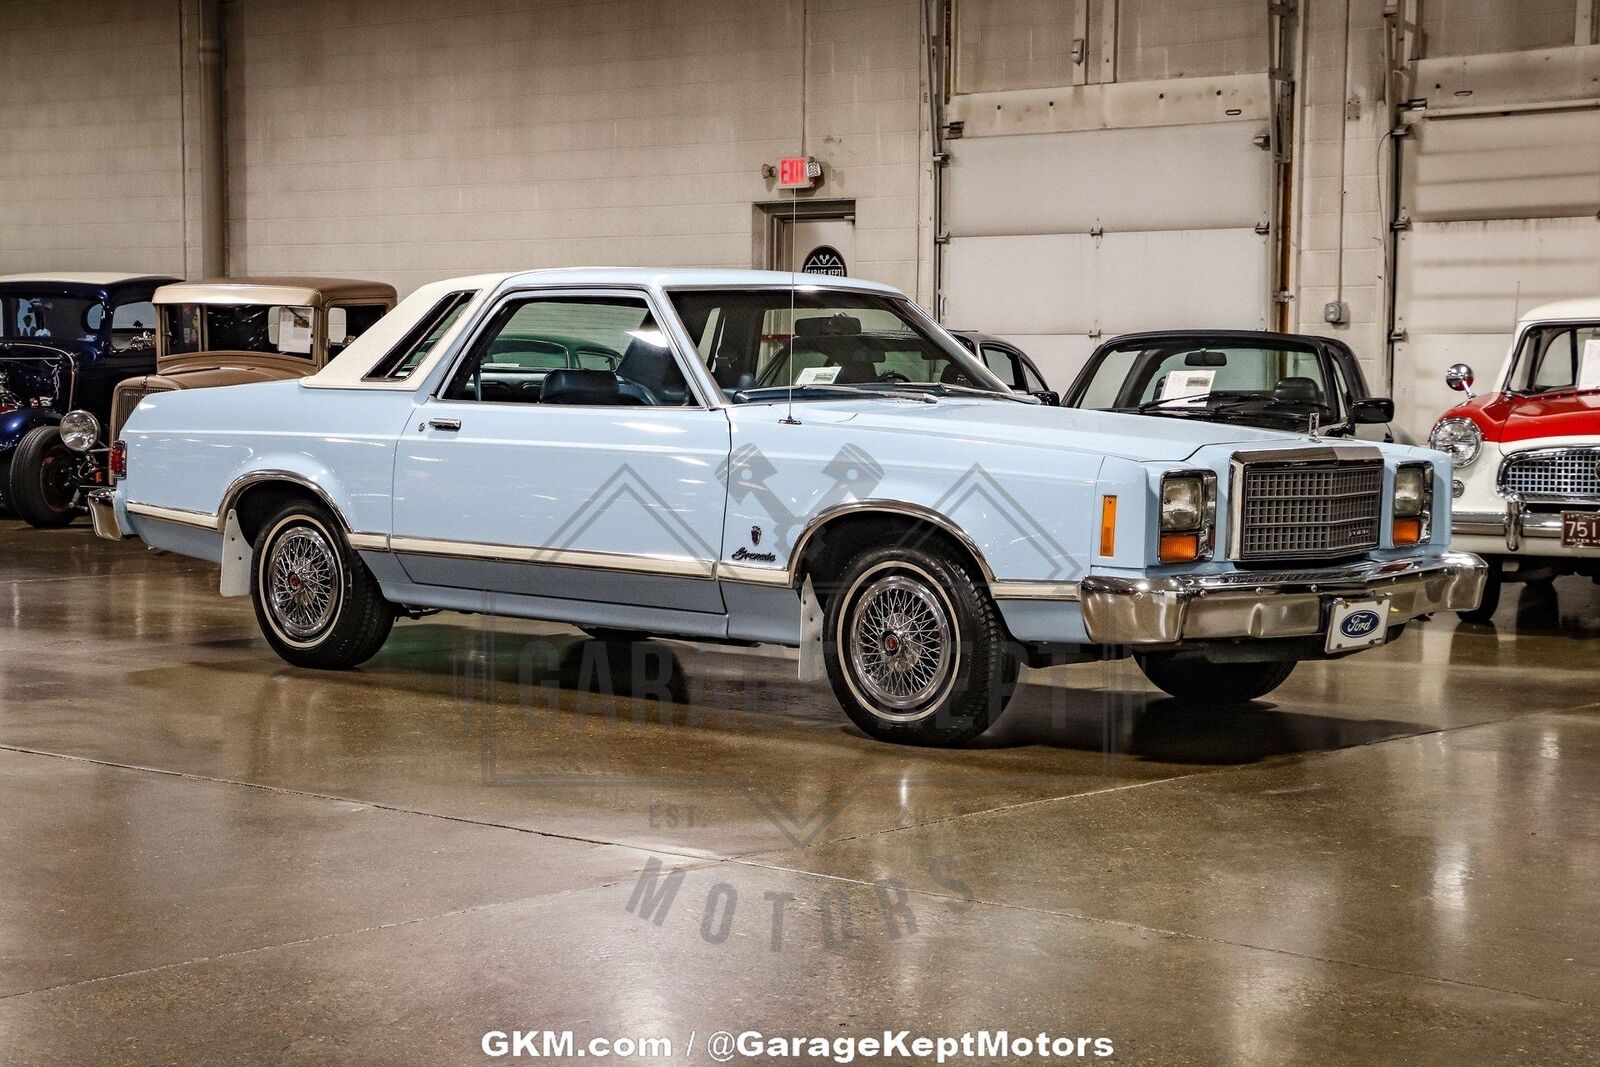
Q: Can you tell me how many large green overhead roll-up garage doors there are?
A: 0